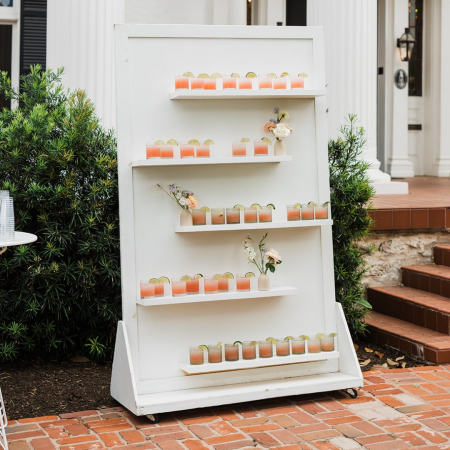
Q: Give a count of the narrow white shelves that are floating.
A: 5